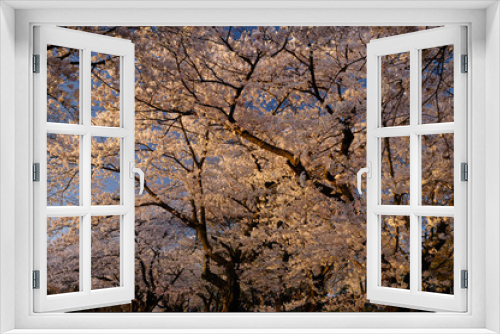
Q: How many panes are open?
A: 2